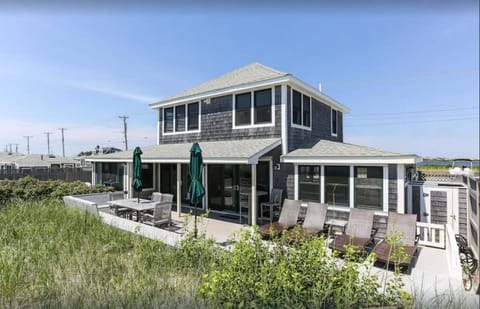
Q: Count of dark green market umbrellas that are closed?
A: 2